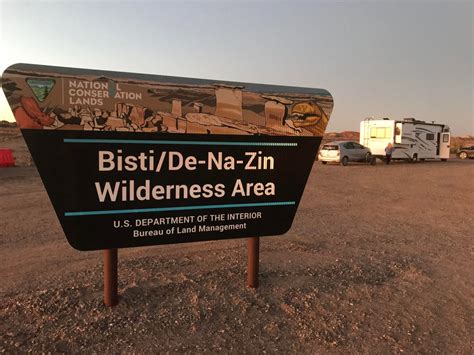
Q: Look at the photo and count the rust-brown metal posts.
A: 2